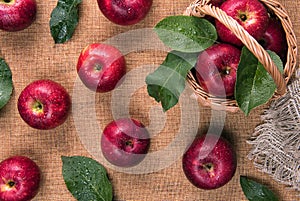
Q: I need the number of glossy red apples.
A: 10